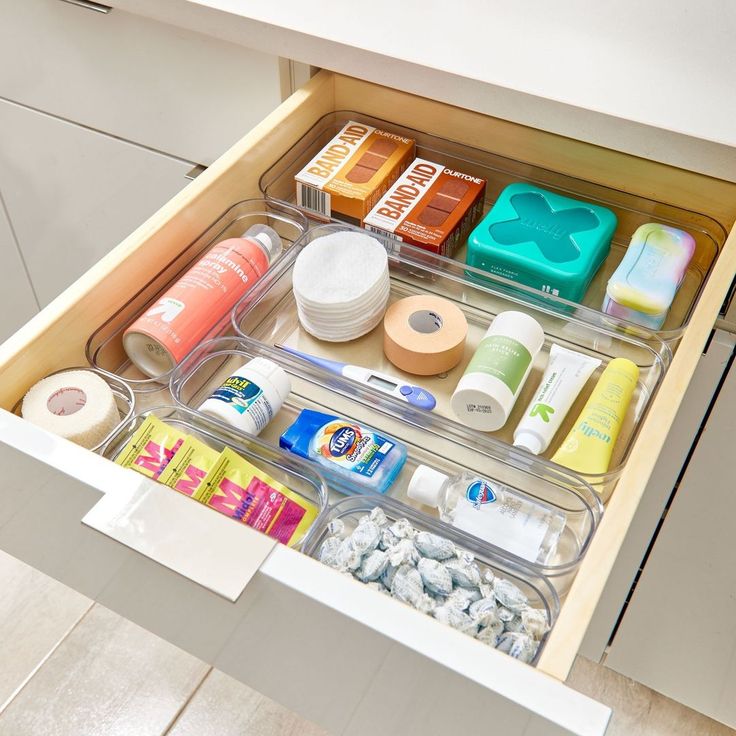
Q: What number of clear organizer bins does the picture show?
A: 7